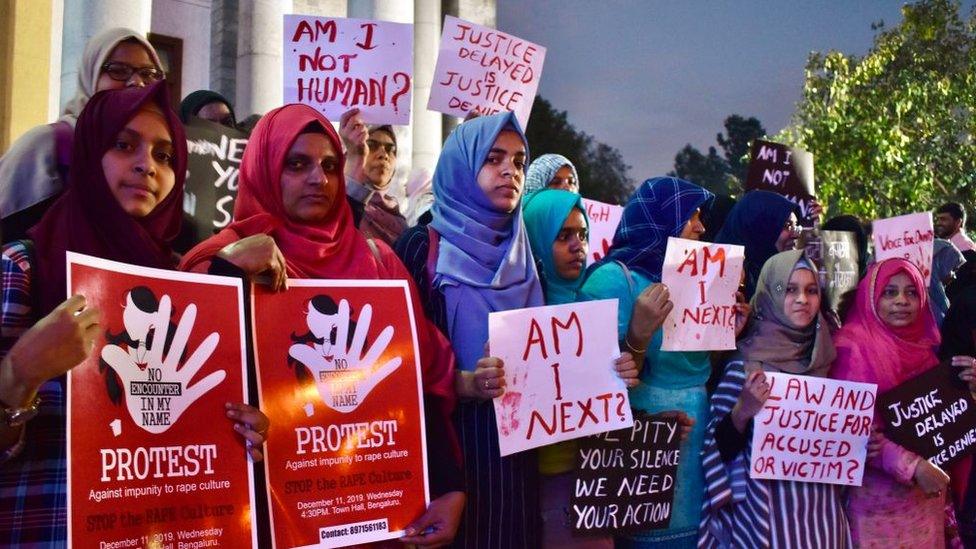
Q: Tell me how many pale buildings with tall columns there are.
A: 1